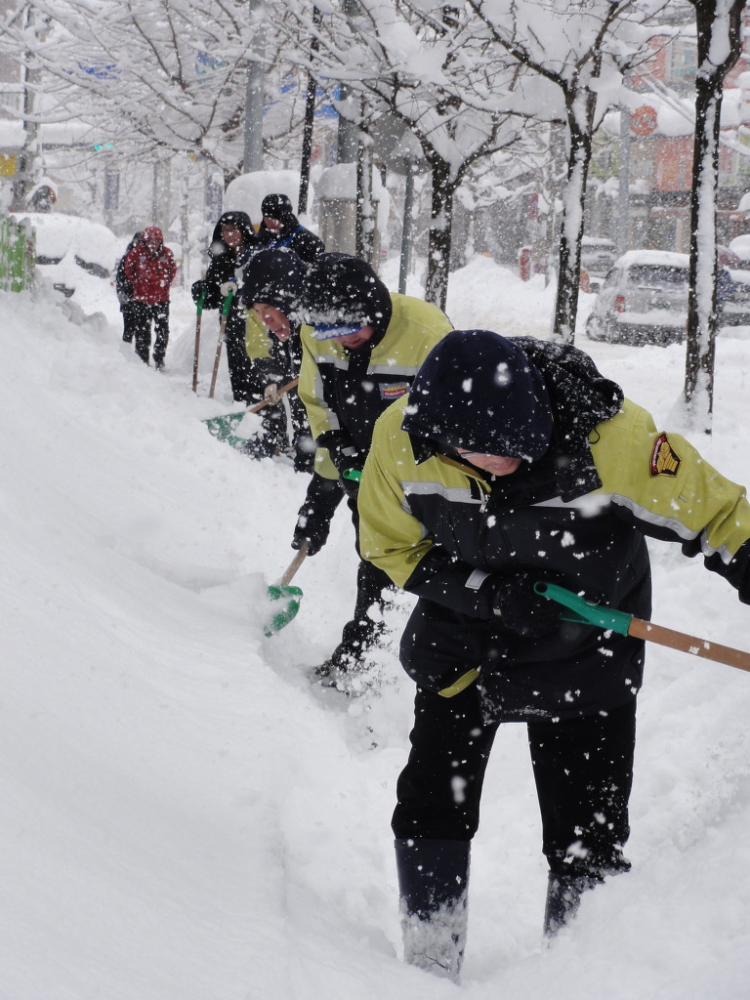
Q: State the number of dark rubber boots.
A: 2